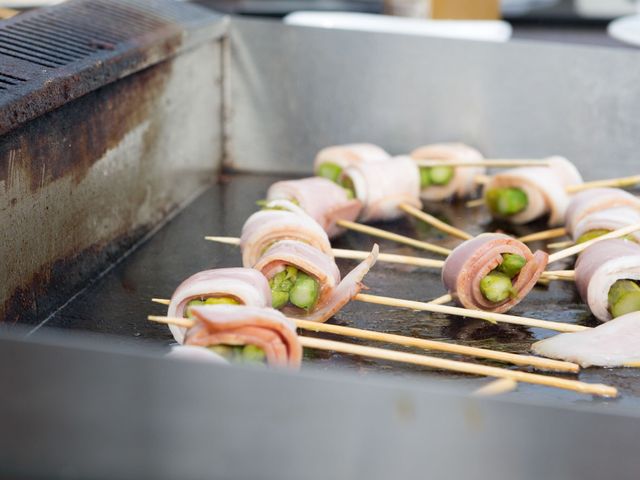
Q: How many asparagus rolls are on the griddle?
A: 12